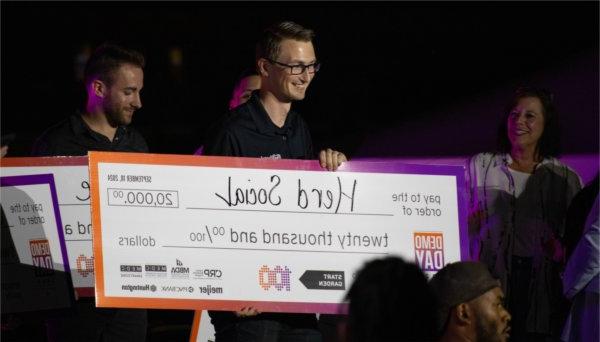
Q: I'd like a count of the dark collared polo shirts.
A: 2